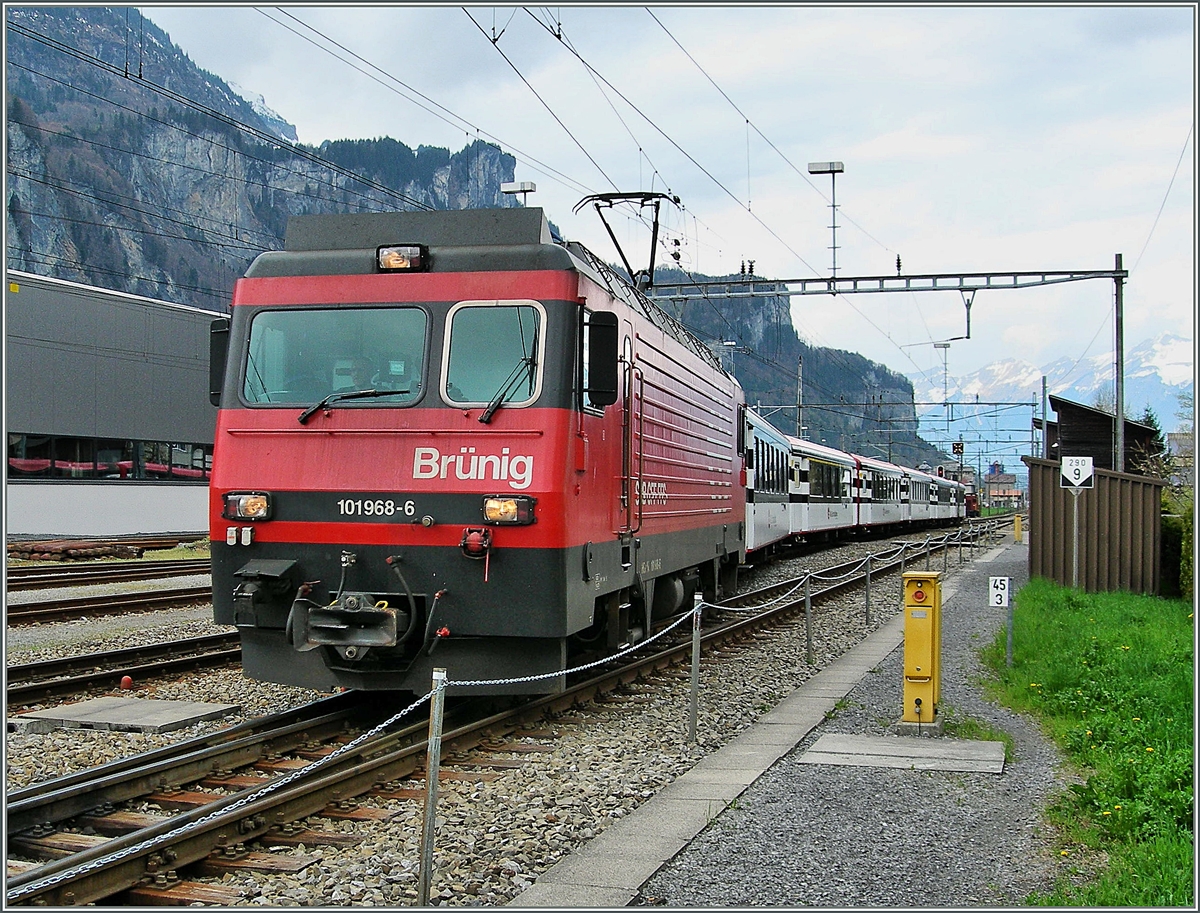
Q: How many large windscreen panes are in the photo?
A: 2